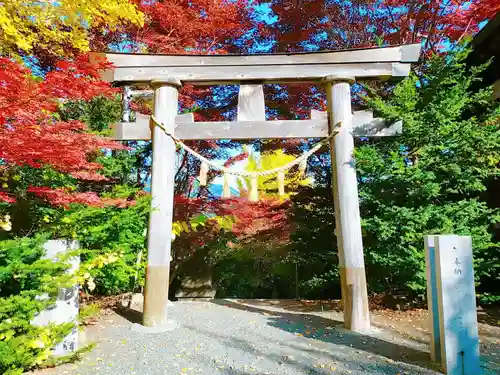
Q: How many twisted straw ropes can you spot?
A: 1